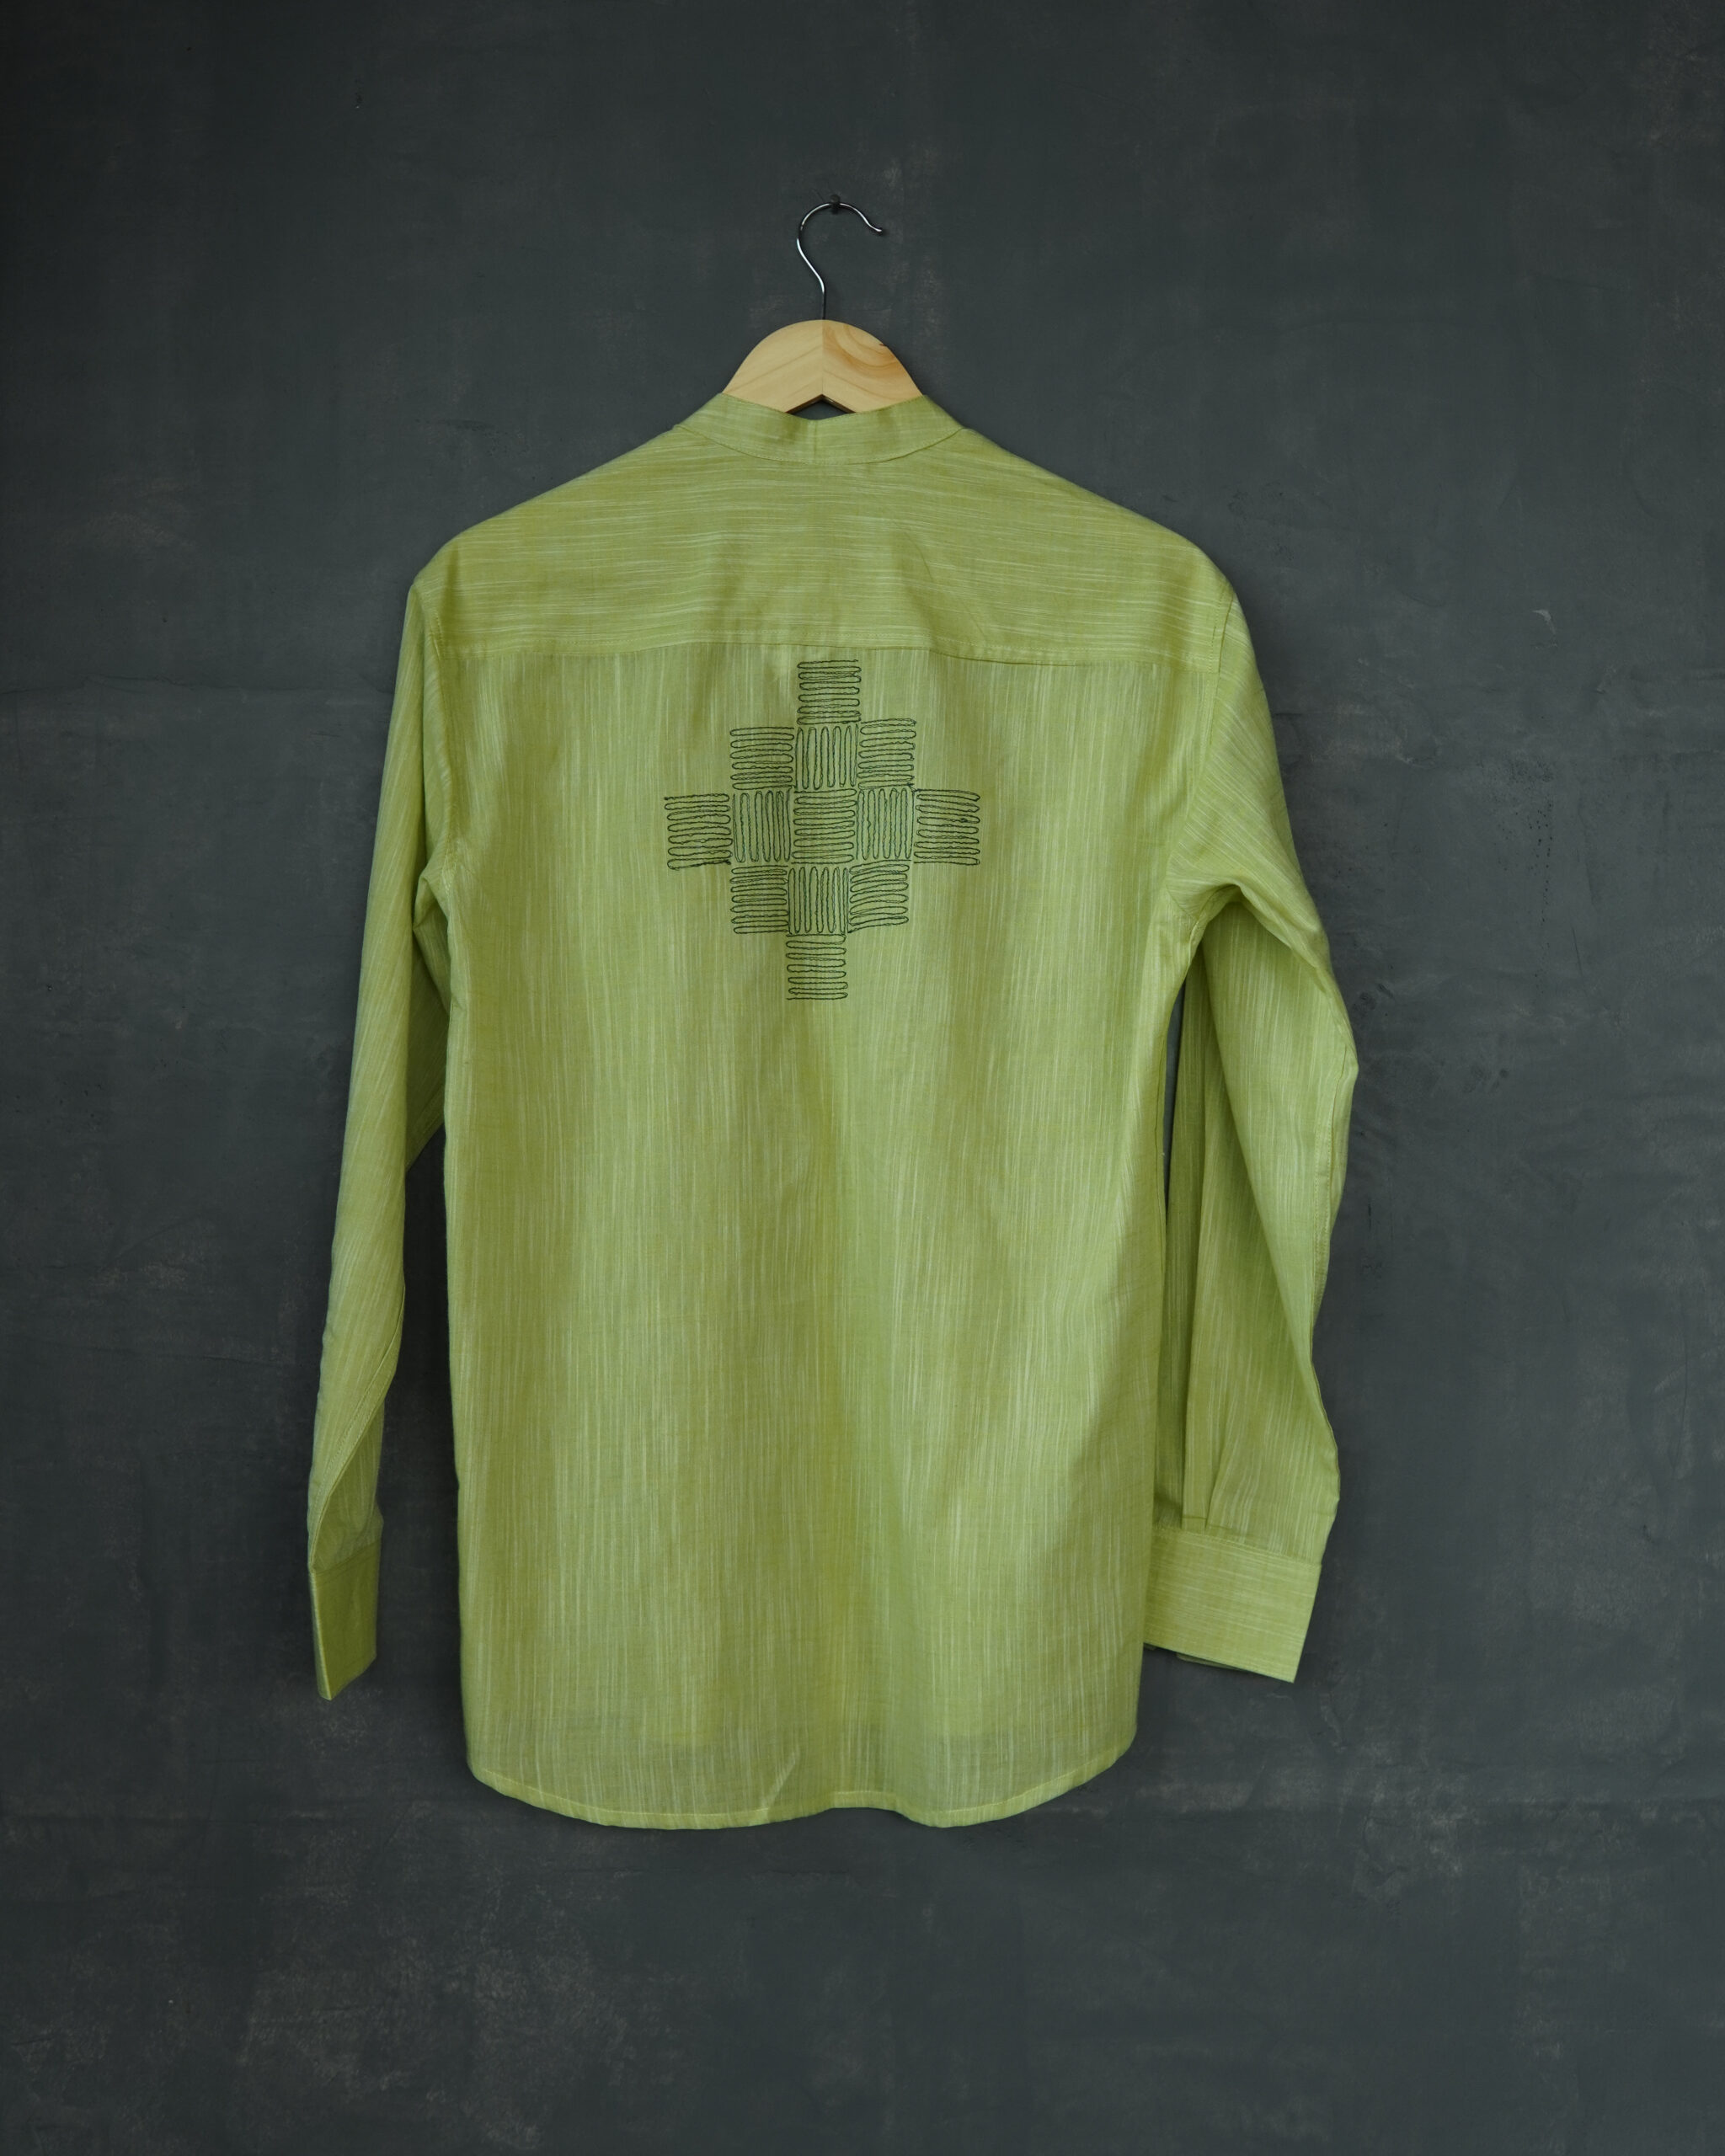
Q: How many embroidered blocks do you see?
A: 13